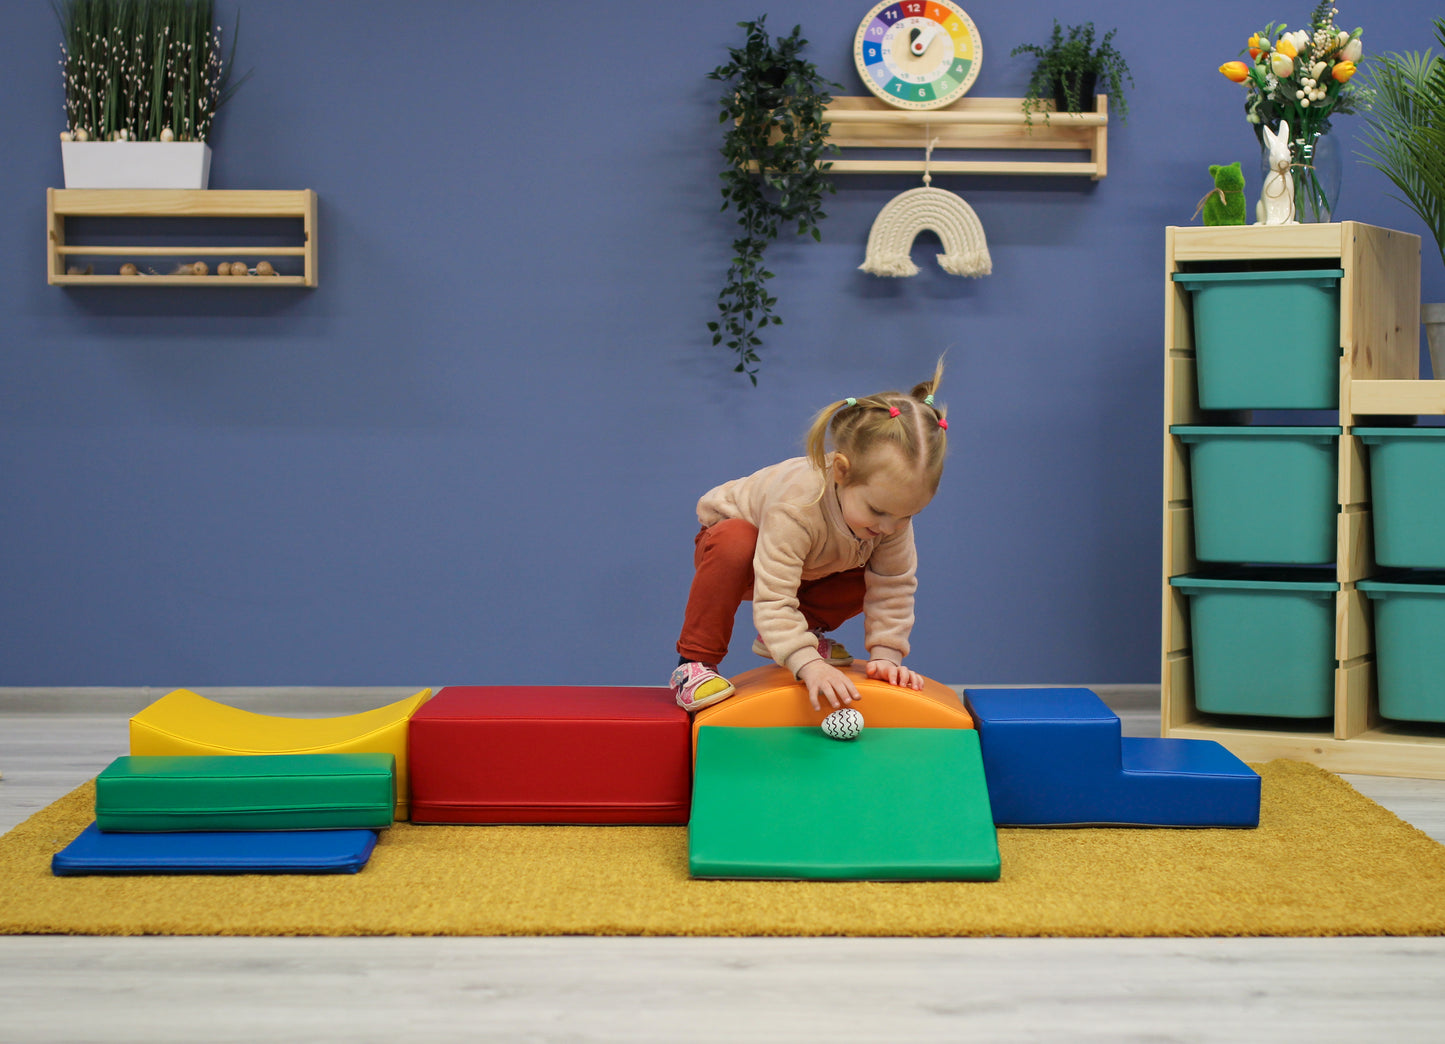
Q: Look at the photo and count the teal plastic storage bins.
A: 5